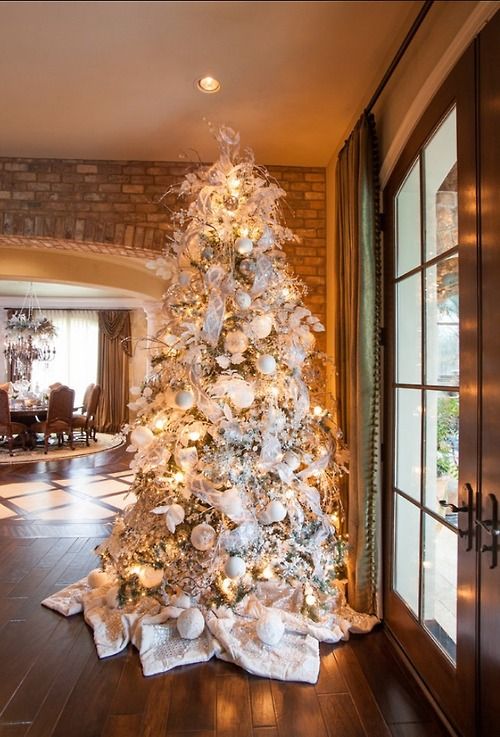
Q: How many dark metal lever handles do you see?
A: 2